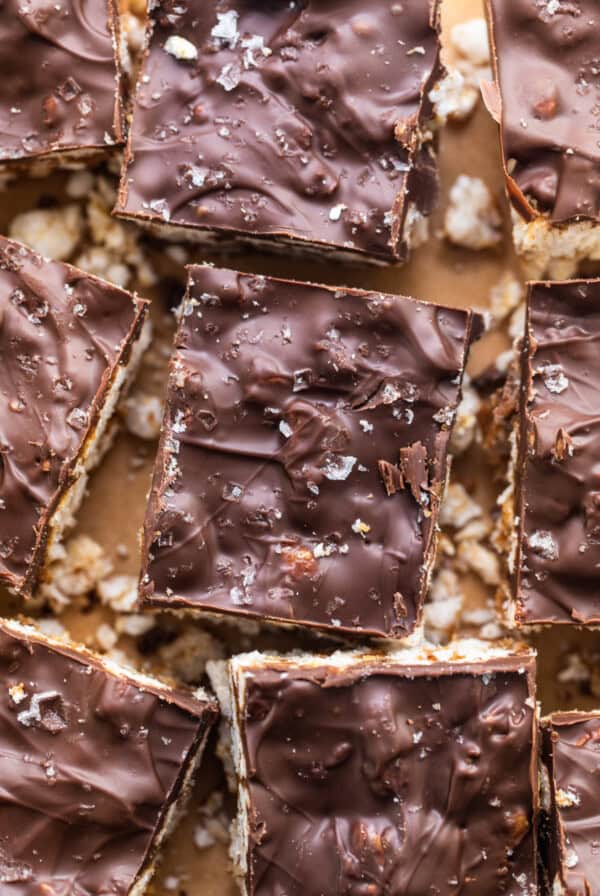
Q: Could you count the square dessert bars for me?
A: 9